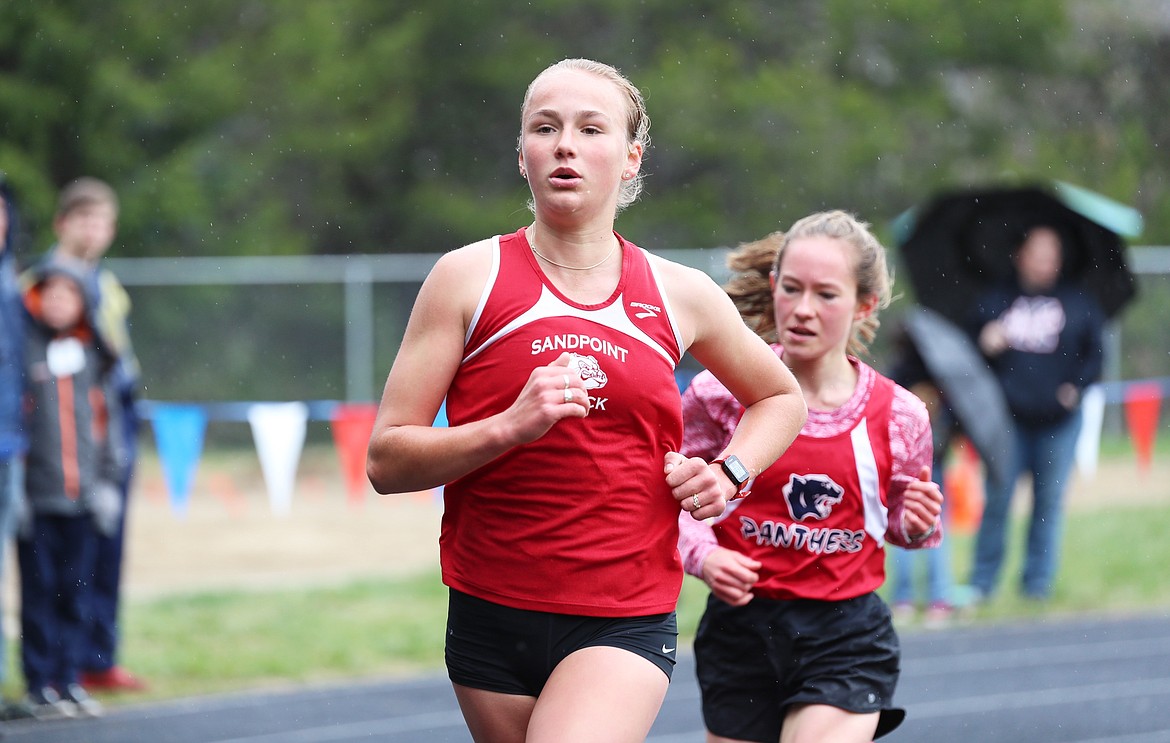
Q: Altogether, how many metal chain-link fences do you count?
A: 1